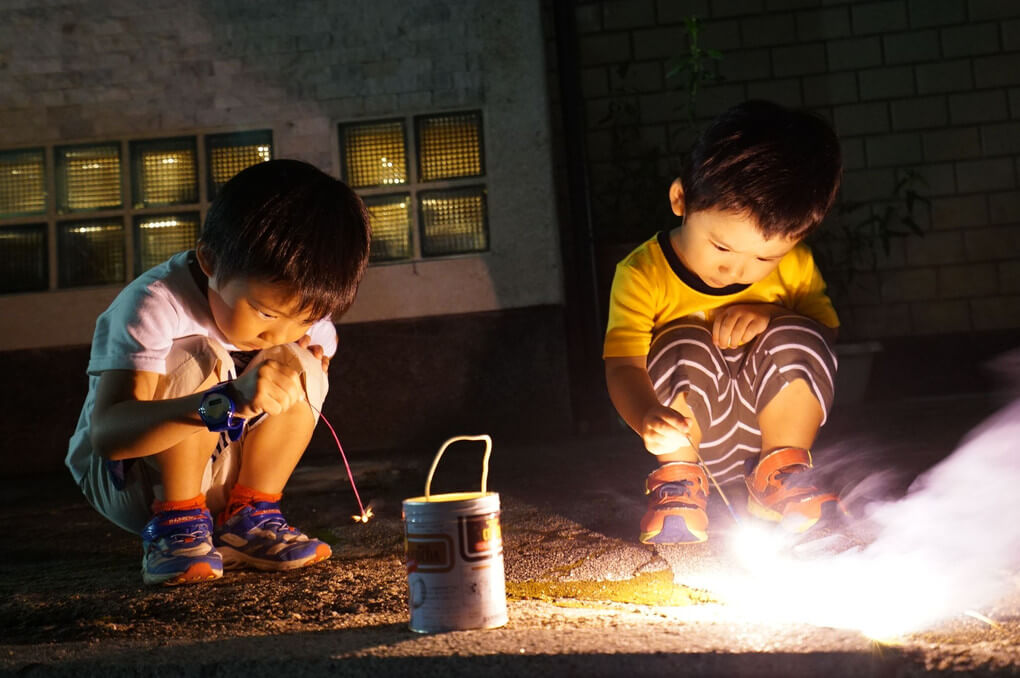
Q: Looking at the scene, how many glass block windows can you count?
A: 11